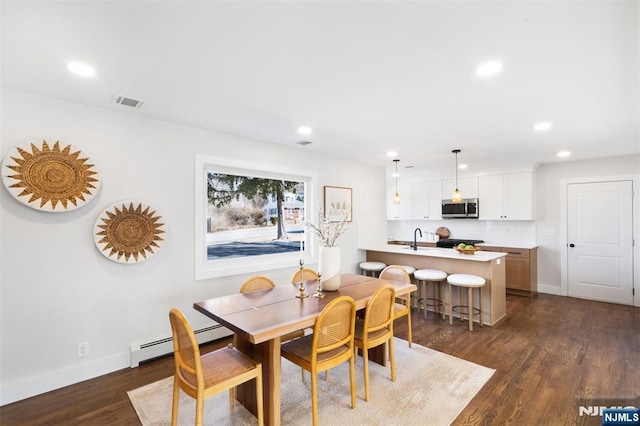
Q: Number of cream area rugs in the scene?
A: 1